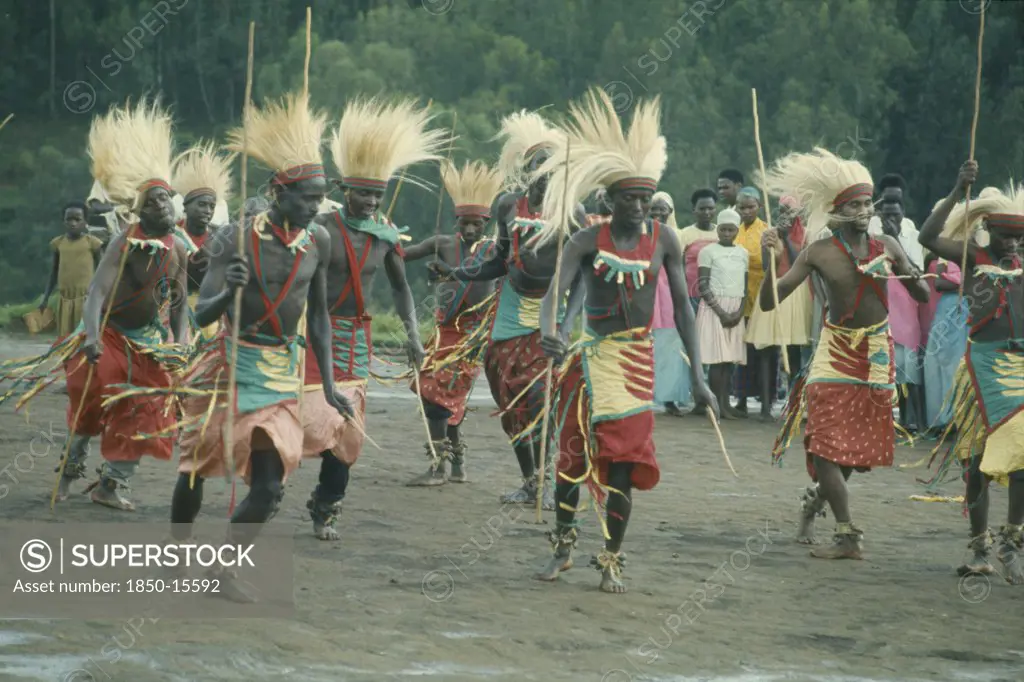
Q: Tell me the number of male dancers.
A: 9